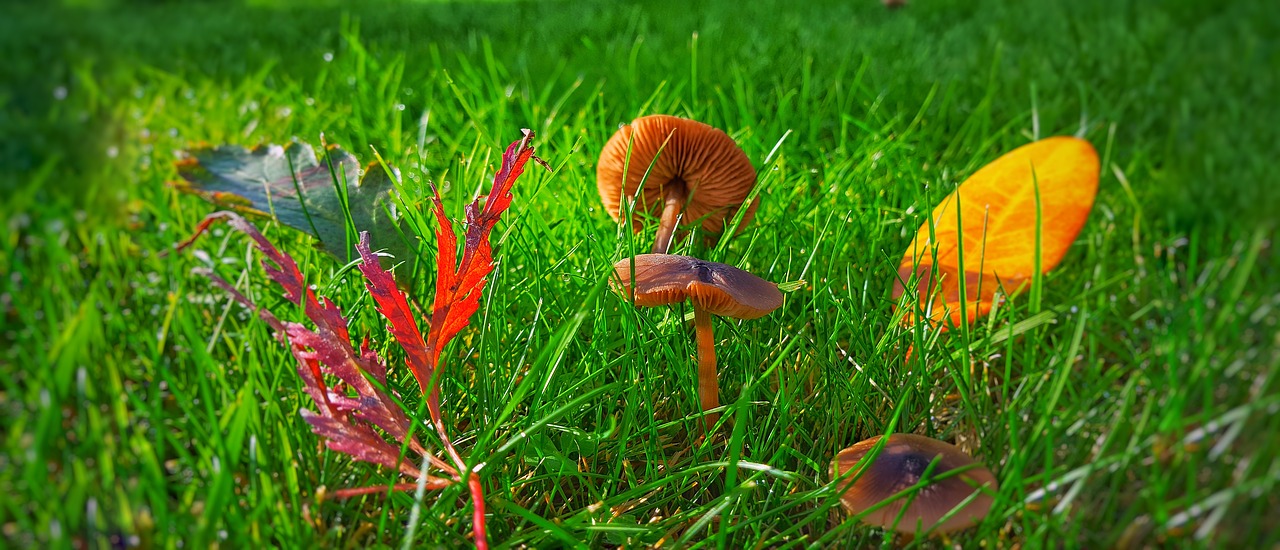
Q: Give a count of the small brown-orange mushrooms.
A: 3